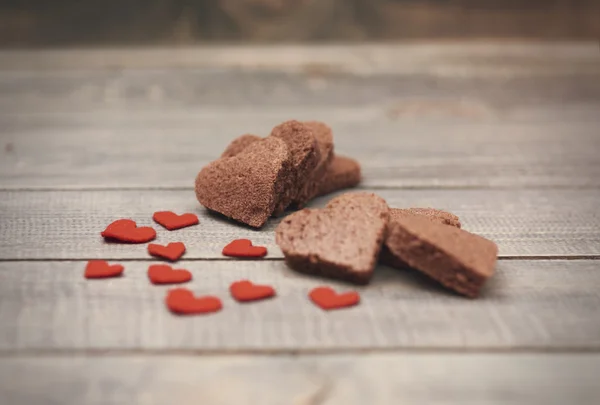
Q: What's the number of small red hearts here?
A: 9